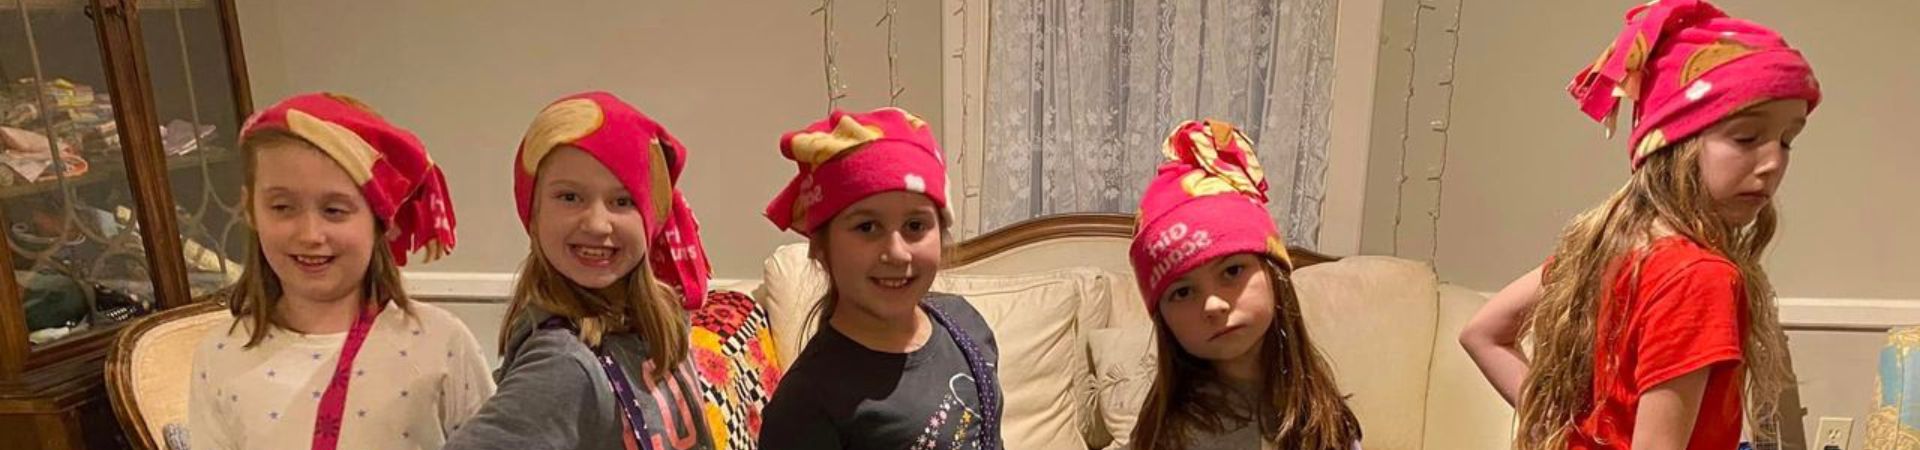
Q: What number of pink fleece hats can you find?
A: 5